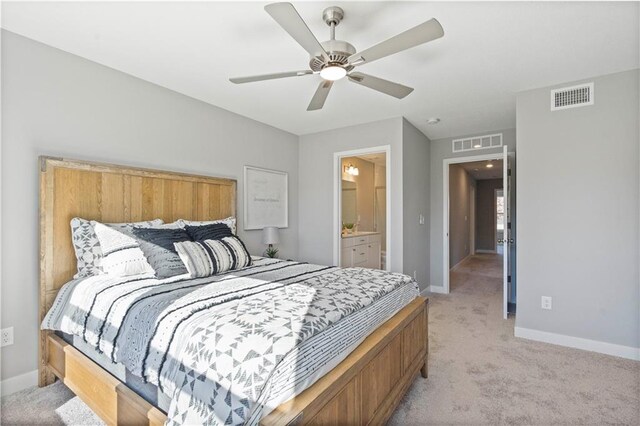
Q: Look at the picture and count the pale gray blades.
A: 5